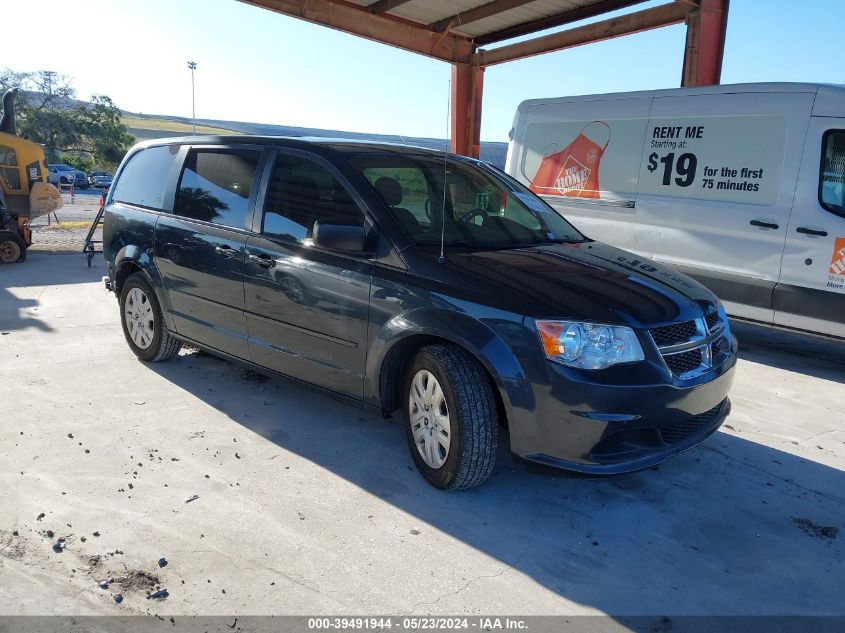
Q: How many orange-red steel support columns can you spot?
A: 2